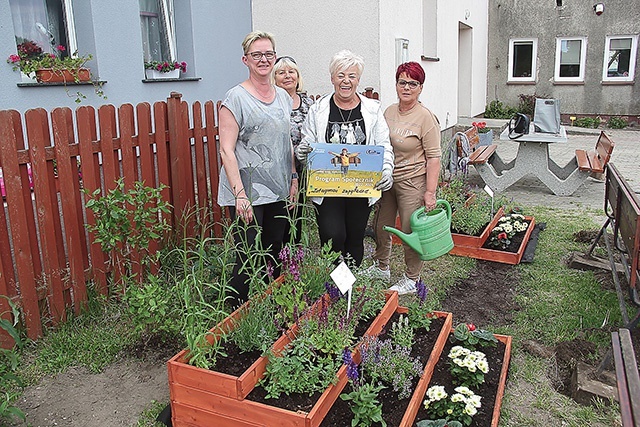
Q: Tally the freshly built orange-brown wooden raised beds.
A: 2